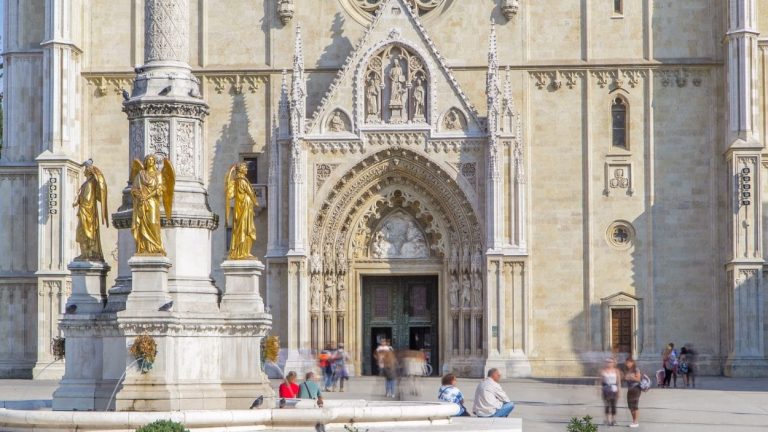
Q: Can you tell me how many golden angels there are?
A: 3